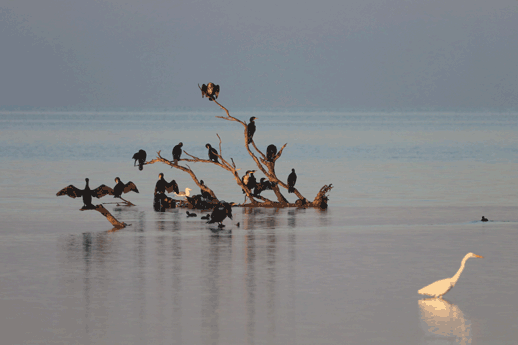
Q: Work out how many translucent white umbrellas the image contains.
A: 0